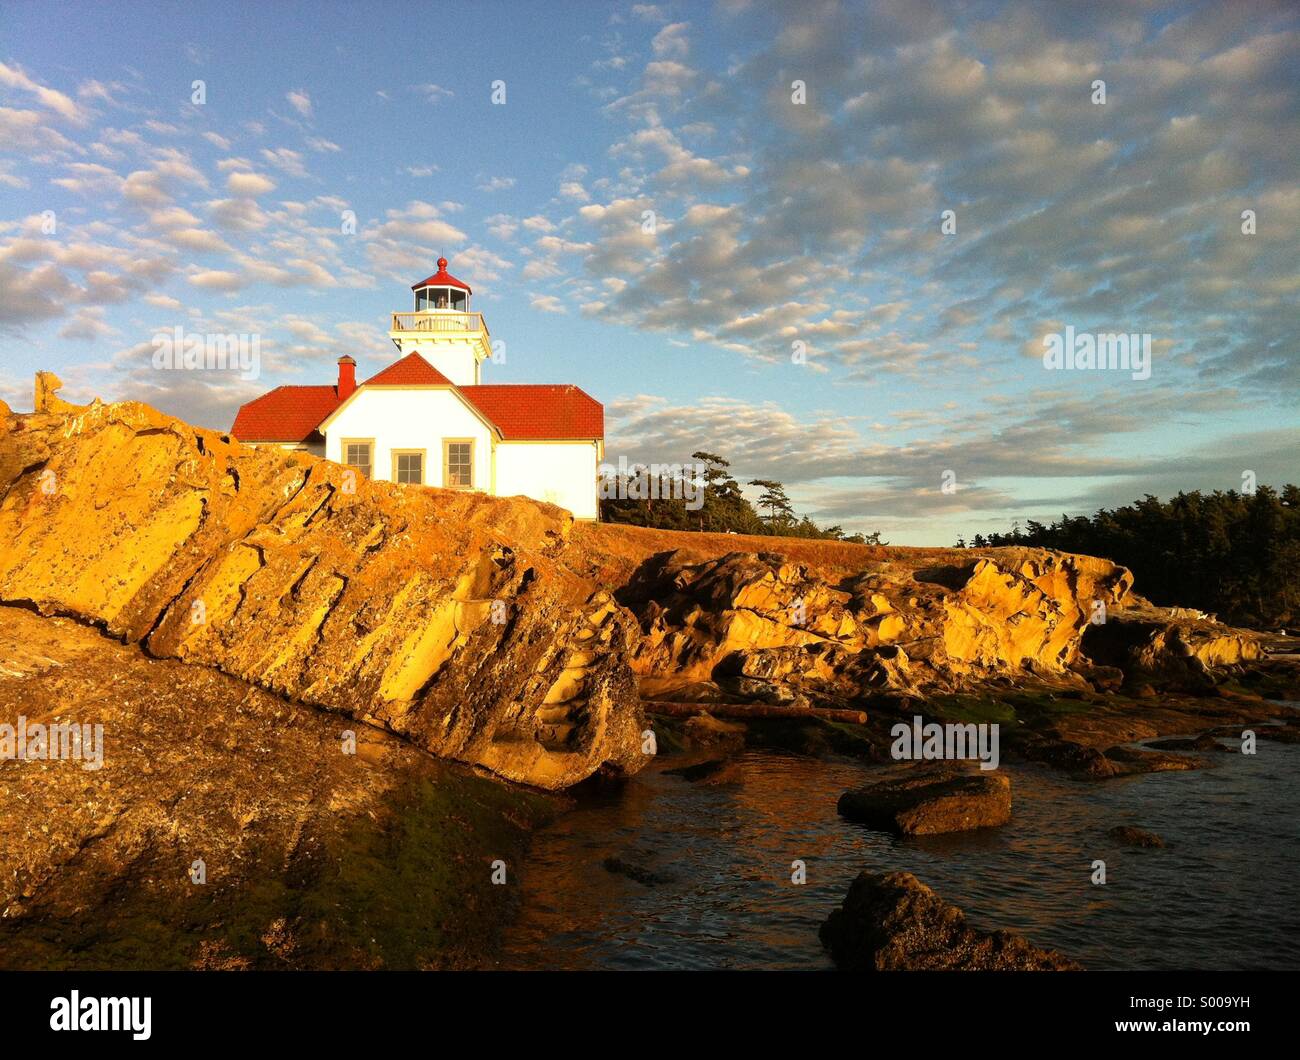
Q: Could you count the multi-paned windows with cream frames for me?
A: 3